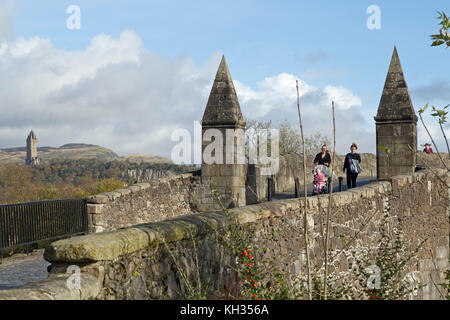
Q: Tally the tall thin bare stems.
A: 2